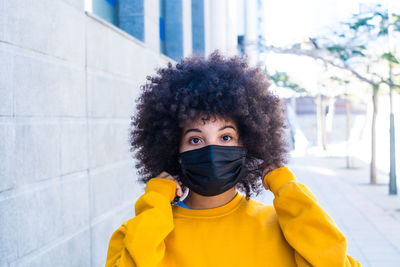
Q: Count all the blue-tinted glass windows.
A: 3